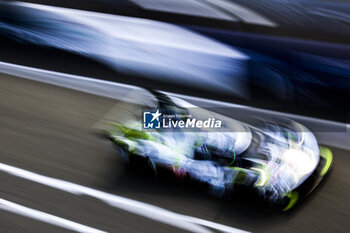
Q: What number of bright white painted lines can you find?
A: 2